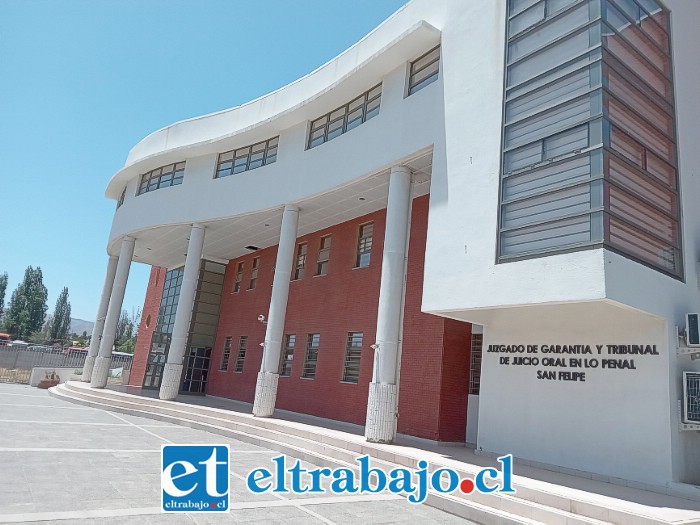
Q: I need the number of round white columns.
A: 5